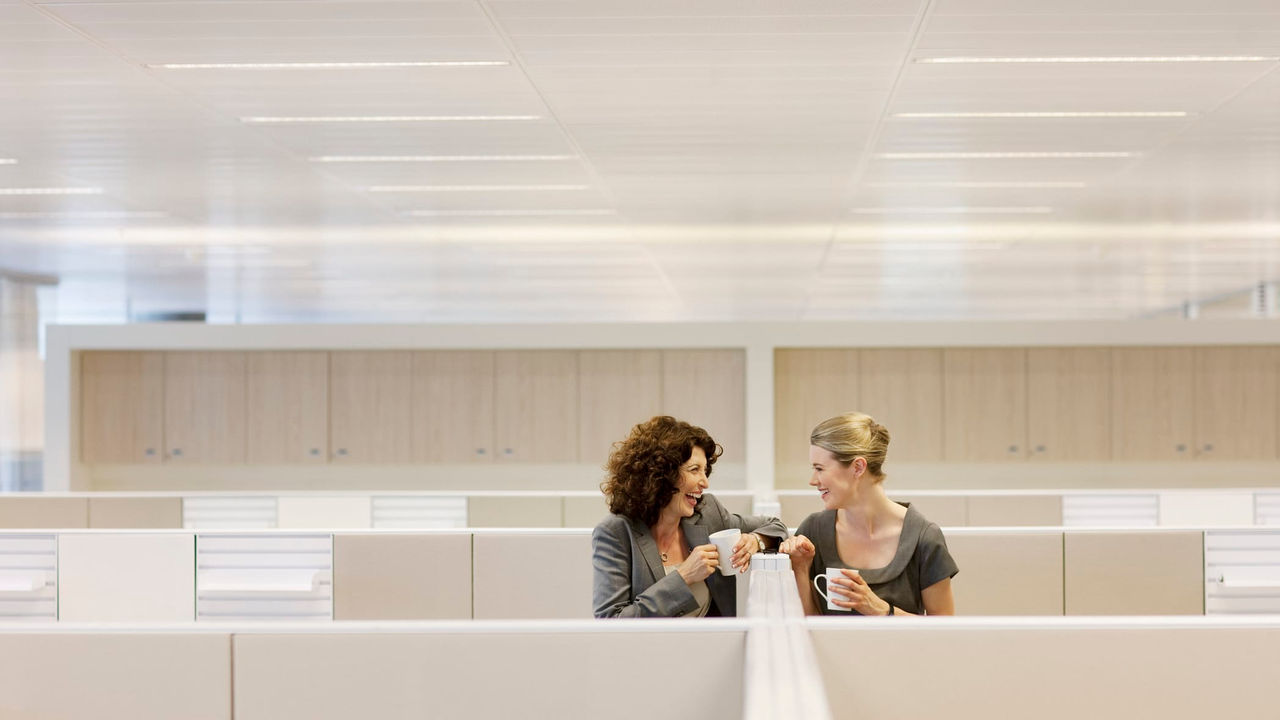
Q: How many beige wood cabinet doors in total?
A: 14